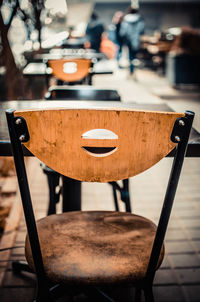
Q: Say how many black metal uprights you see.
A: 2